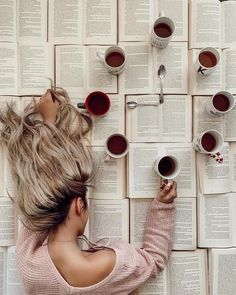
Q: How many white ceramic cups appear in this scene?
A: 7